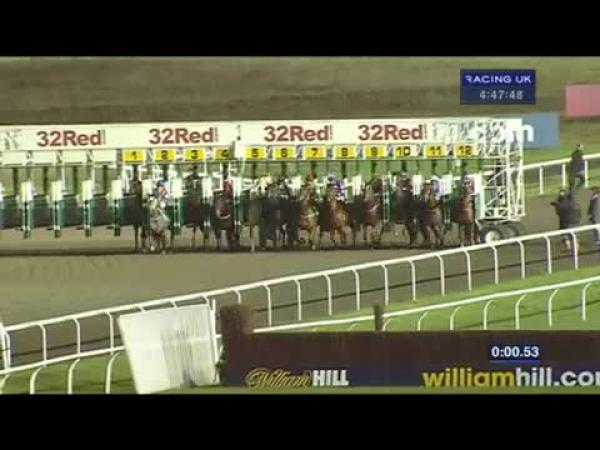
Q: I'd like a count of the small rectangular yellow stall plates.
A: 12